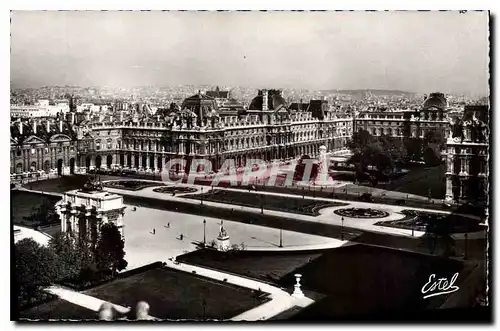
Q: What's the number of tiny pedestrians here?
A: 4